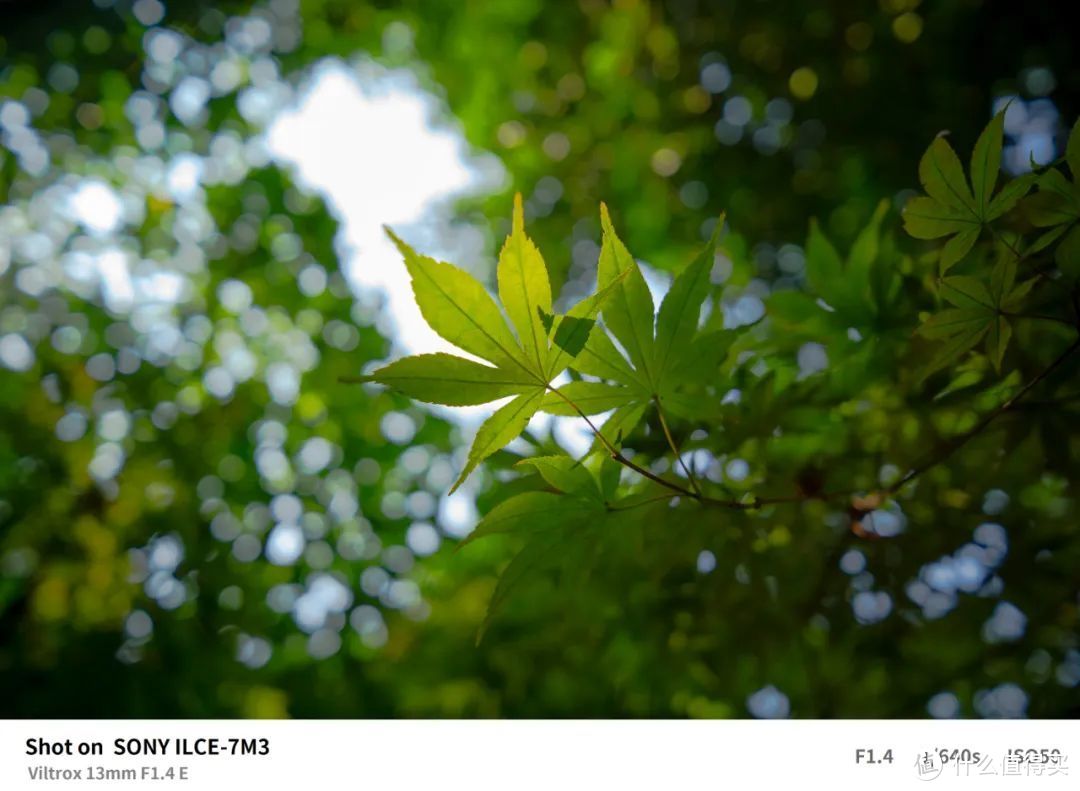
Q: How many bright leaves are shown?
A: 2